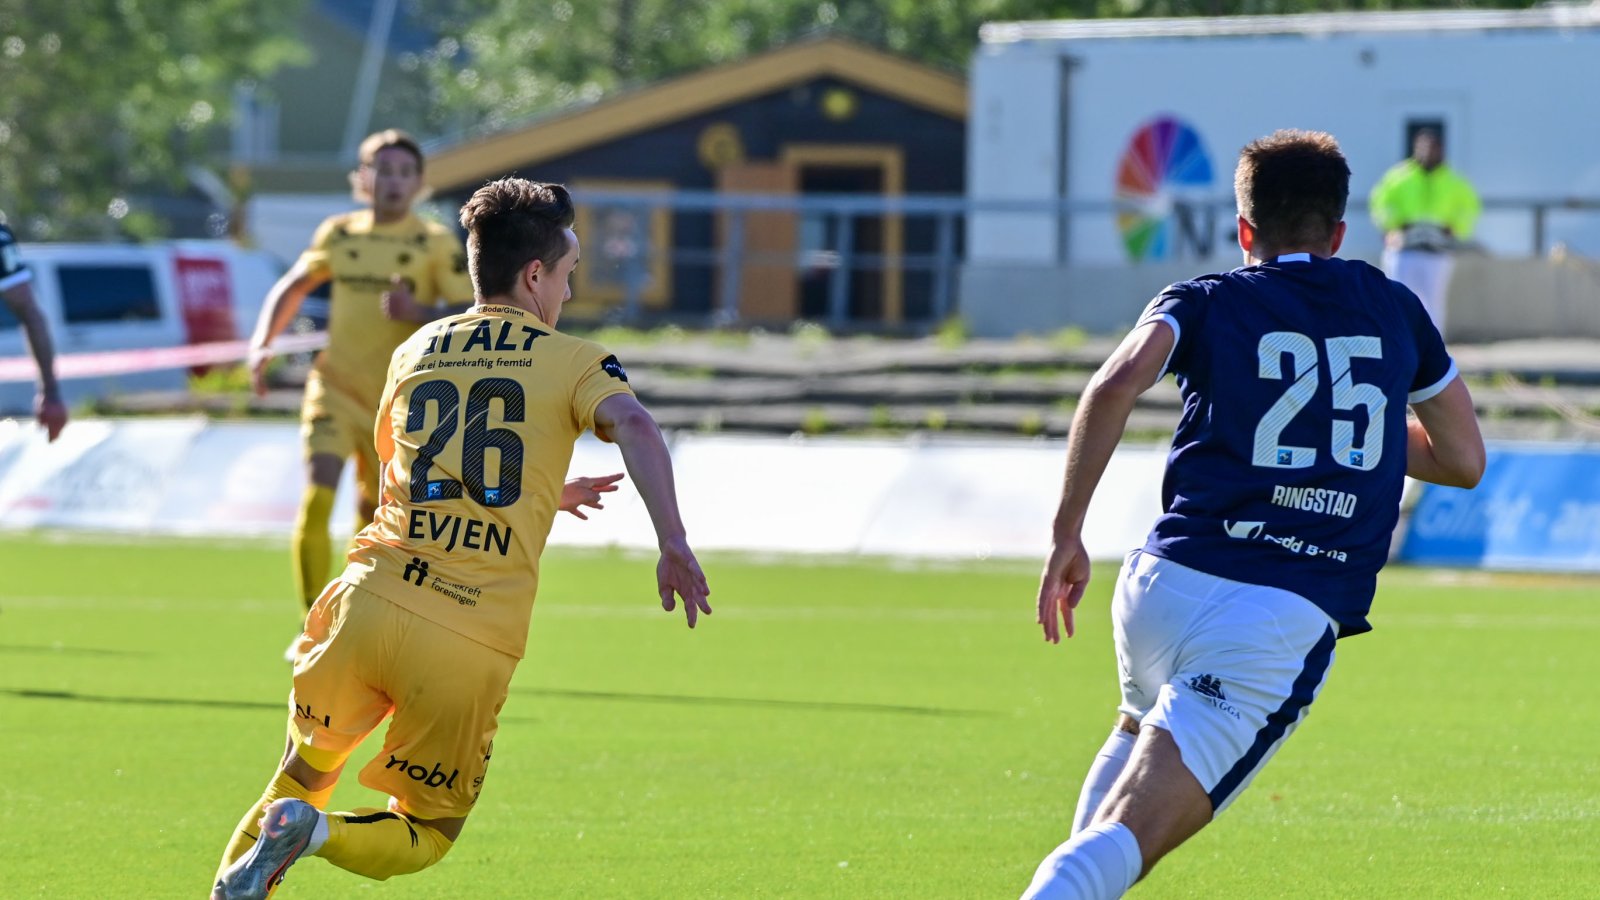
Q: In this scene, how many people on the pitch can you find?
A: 4